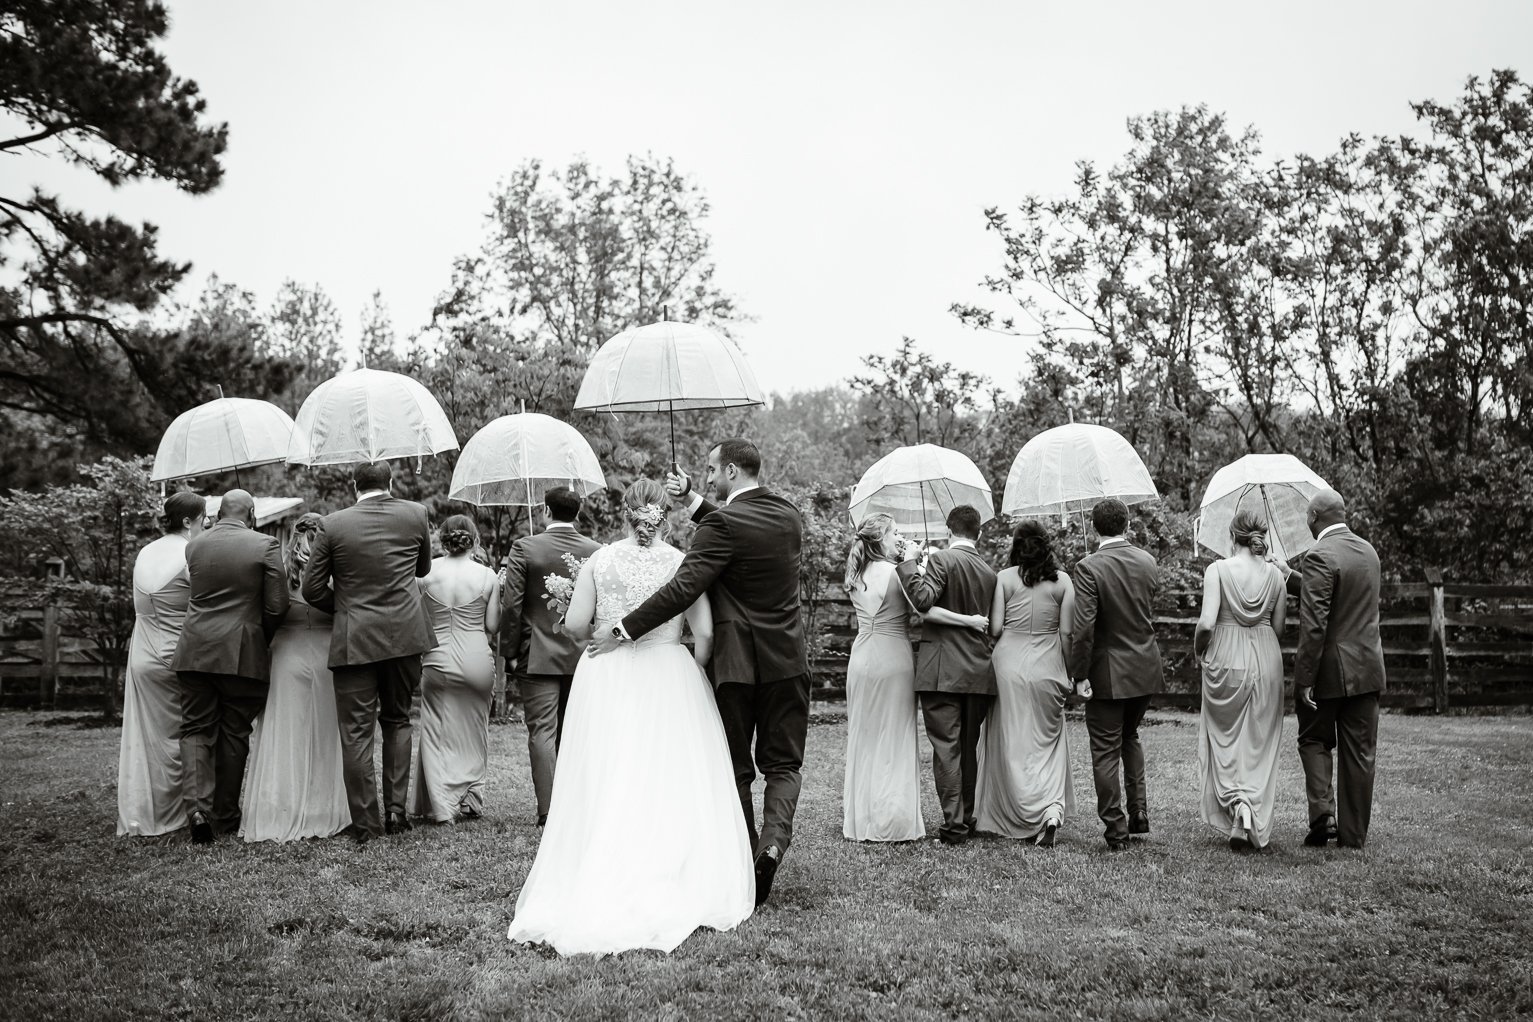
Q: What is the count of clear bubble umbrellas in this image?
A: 7